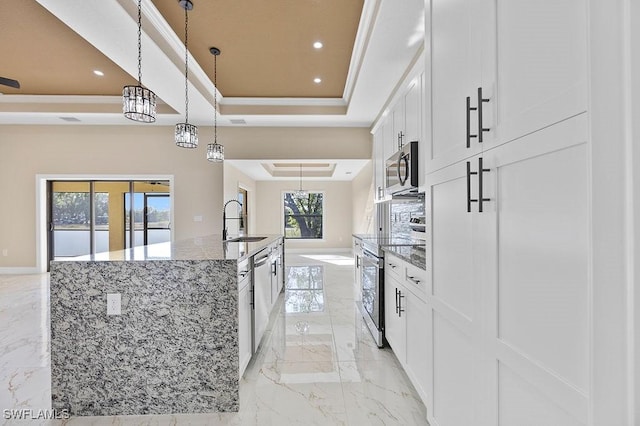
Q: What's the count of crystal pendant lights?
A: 3